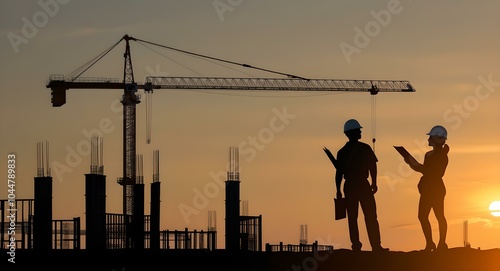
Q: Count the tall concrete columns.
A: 5